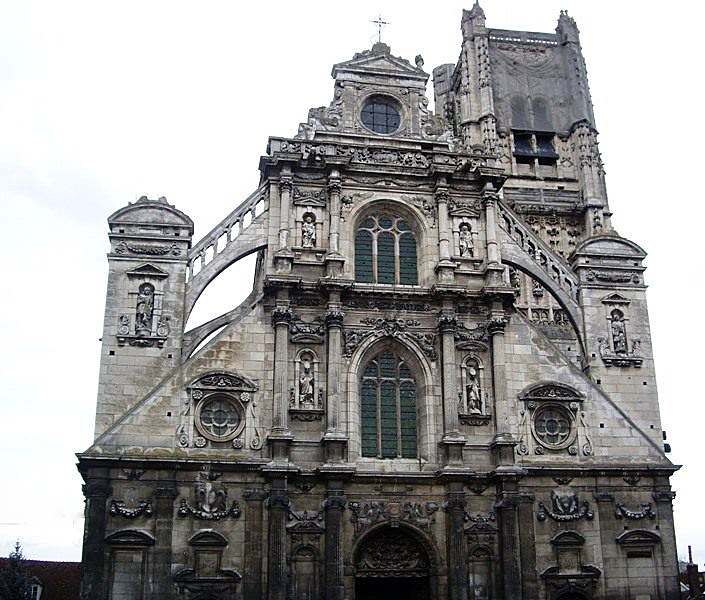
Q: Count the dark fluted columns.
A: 4